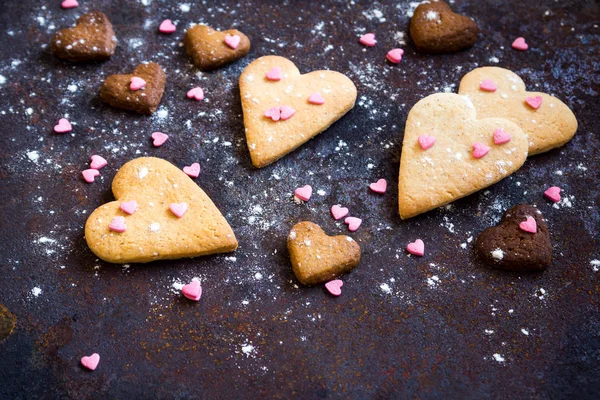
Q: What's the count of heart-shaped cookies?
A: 10